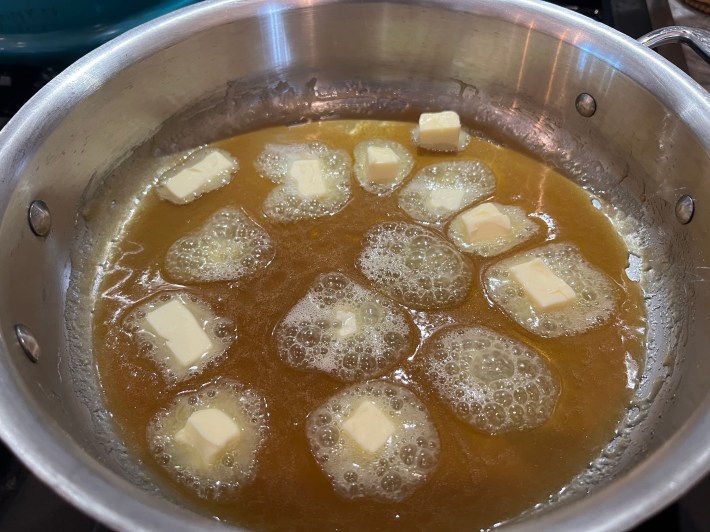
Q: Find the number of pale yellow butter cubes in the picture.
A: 11